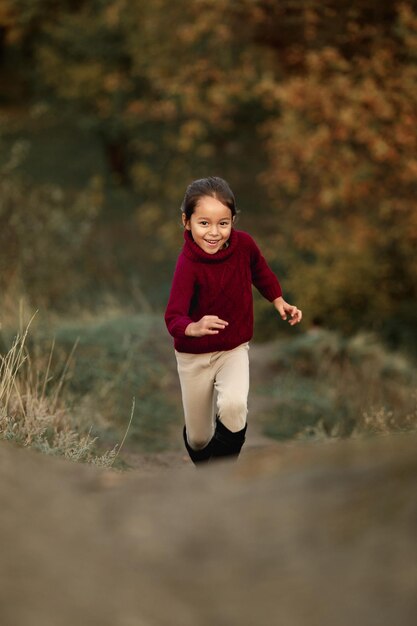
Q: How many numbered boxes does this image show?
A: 0